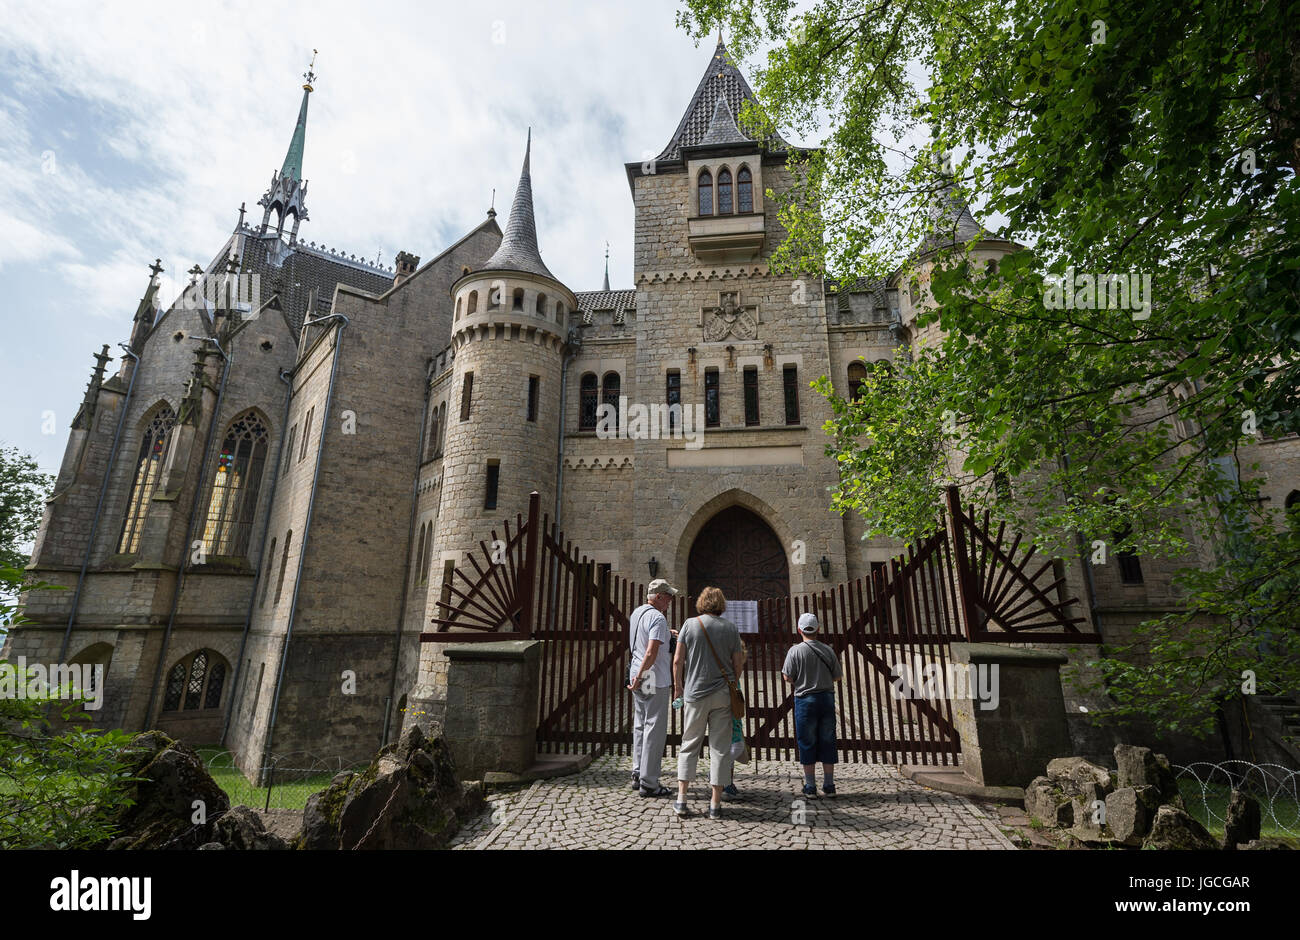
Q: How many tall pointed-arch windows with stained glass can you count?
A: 2